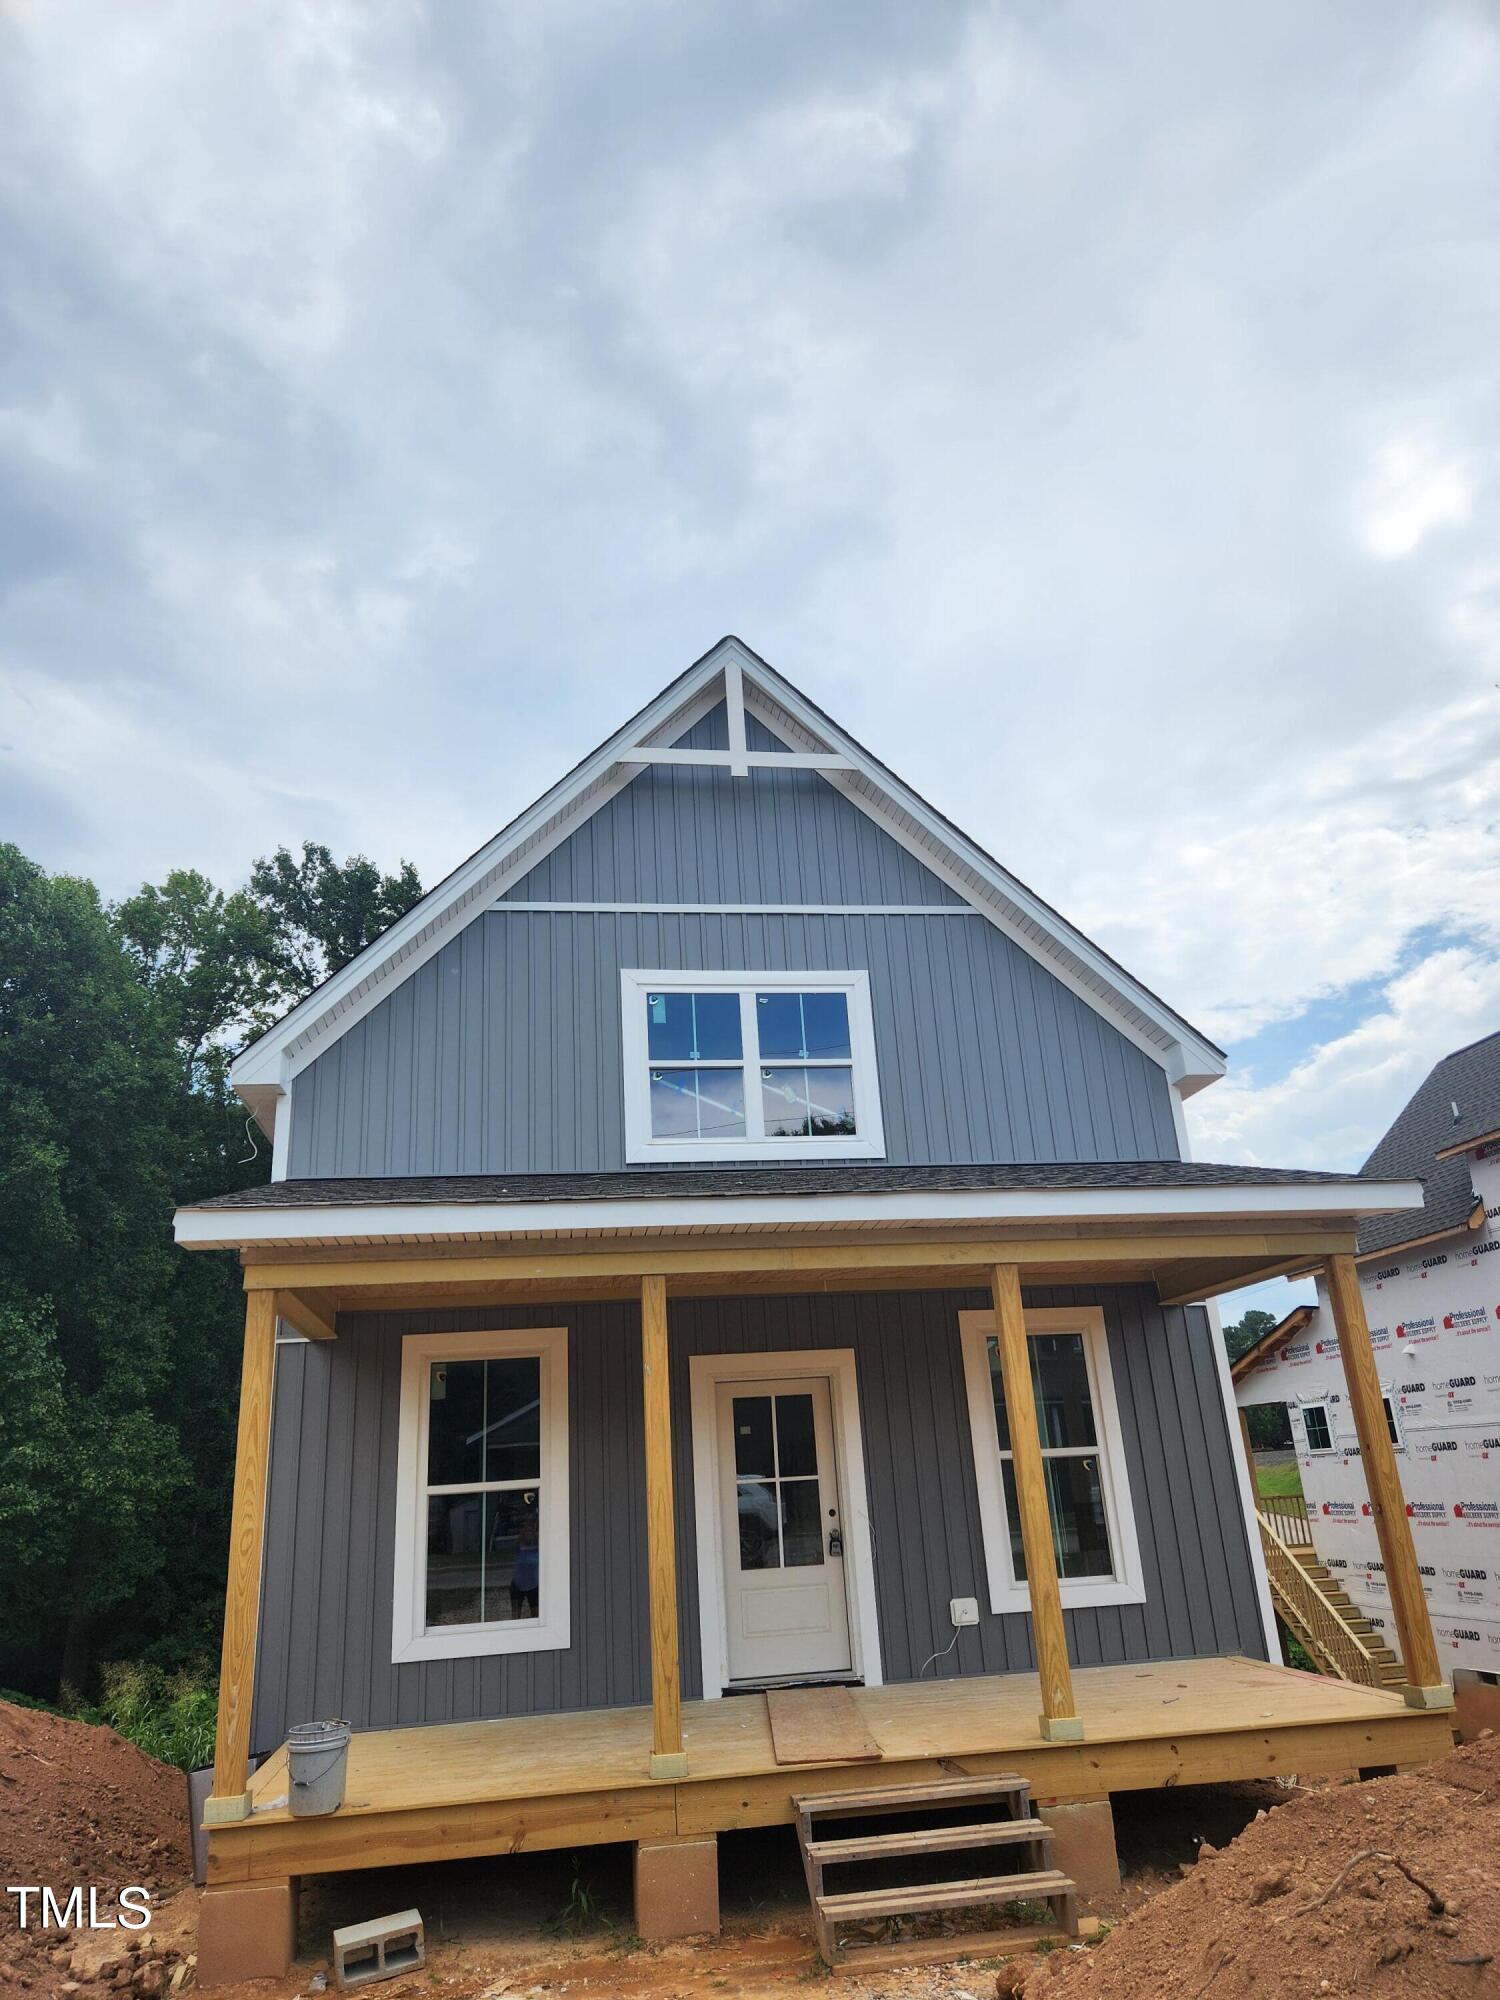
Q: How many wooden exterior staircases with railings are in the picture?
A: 1